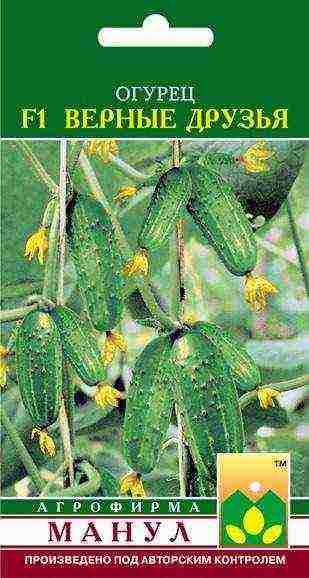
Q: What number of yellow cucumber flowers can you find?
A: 12